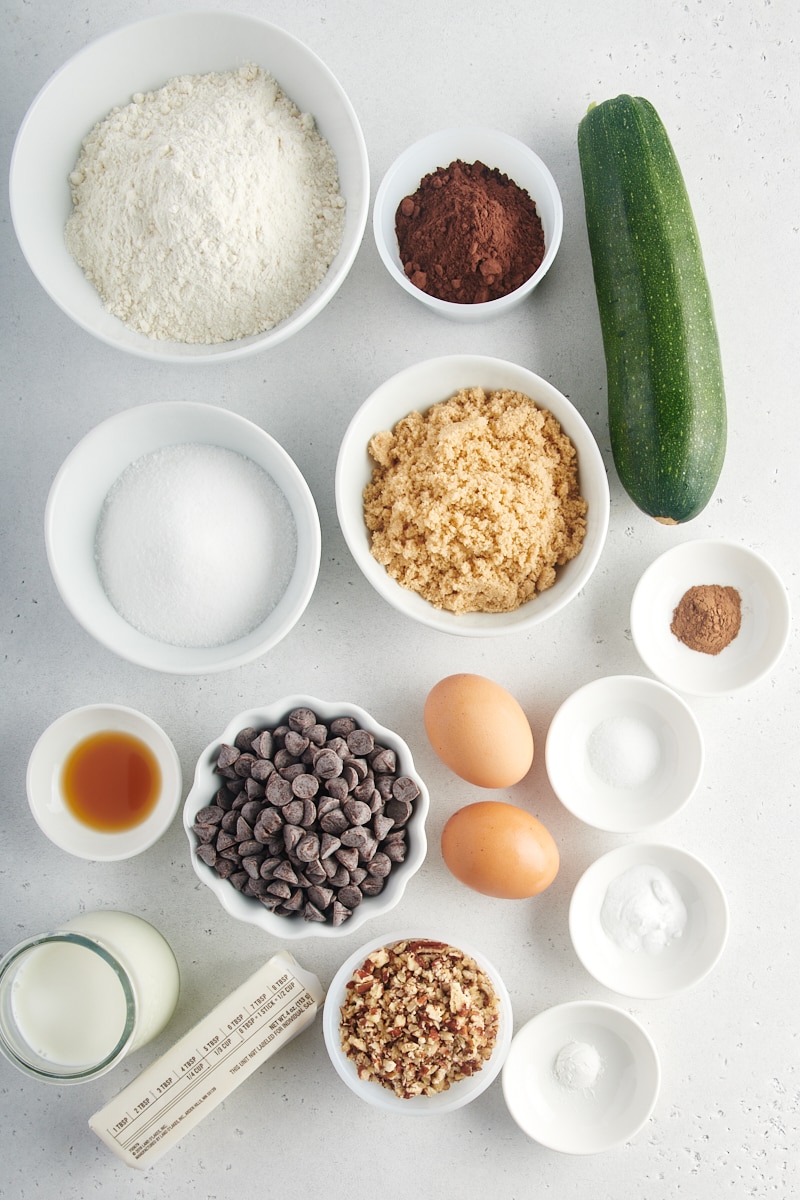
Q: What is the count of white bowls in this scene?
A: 11